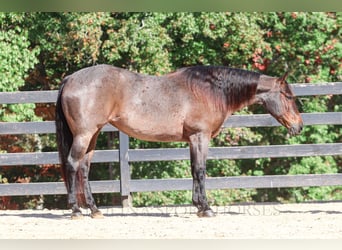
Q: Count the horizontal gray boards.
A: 4